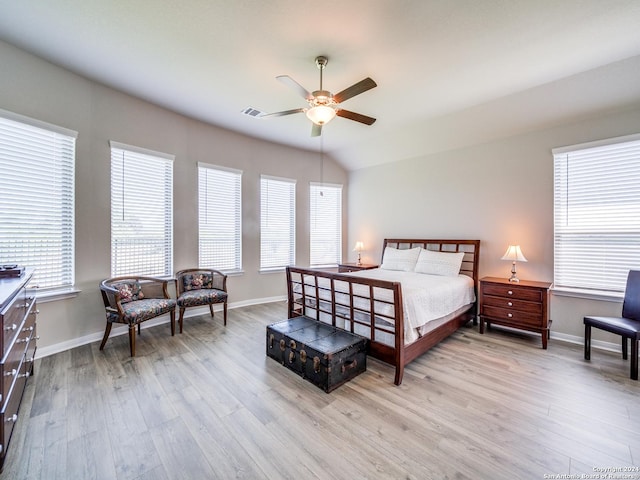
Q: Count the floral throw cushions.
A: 2